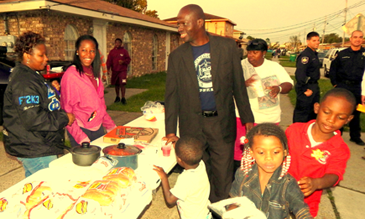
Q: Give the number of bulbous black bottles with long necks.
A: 0